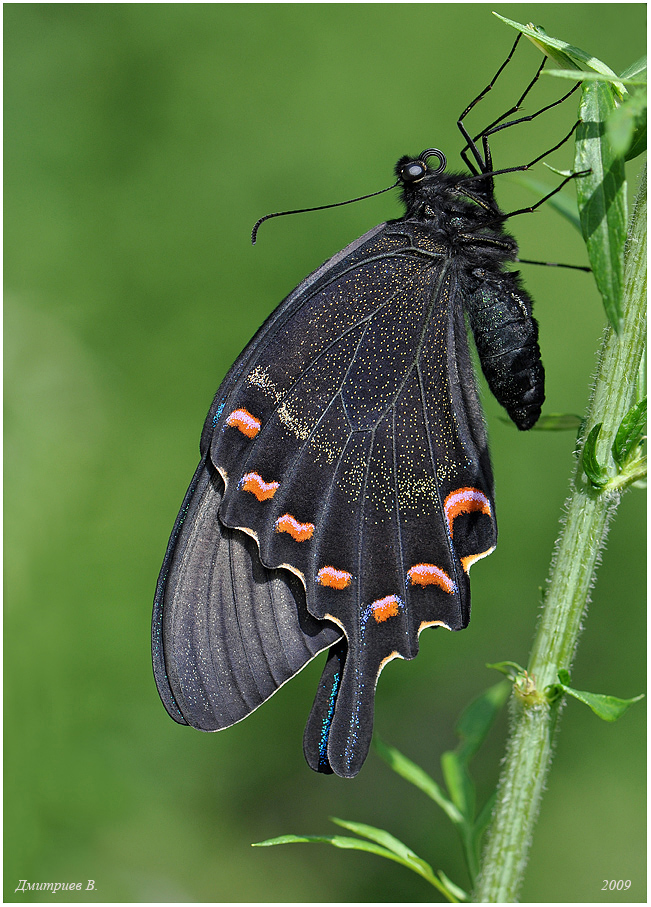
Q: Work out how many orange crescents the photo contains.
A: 7